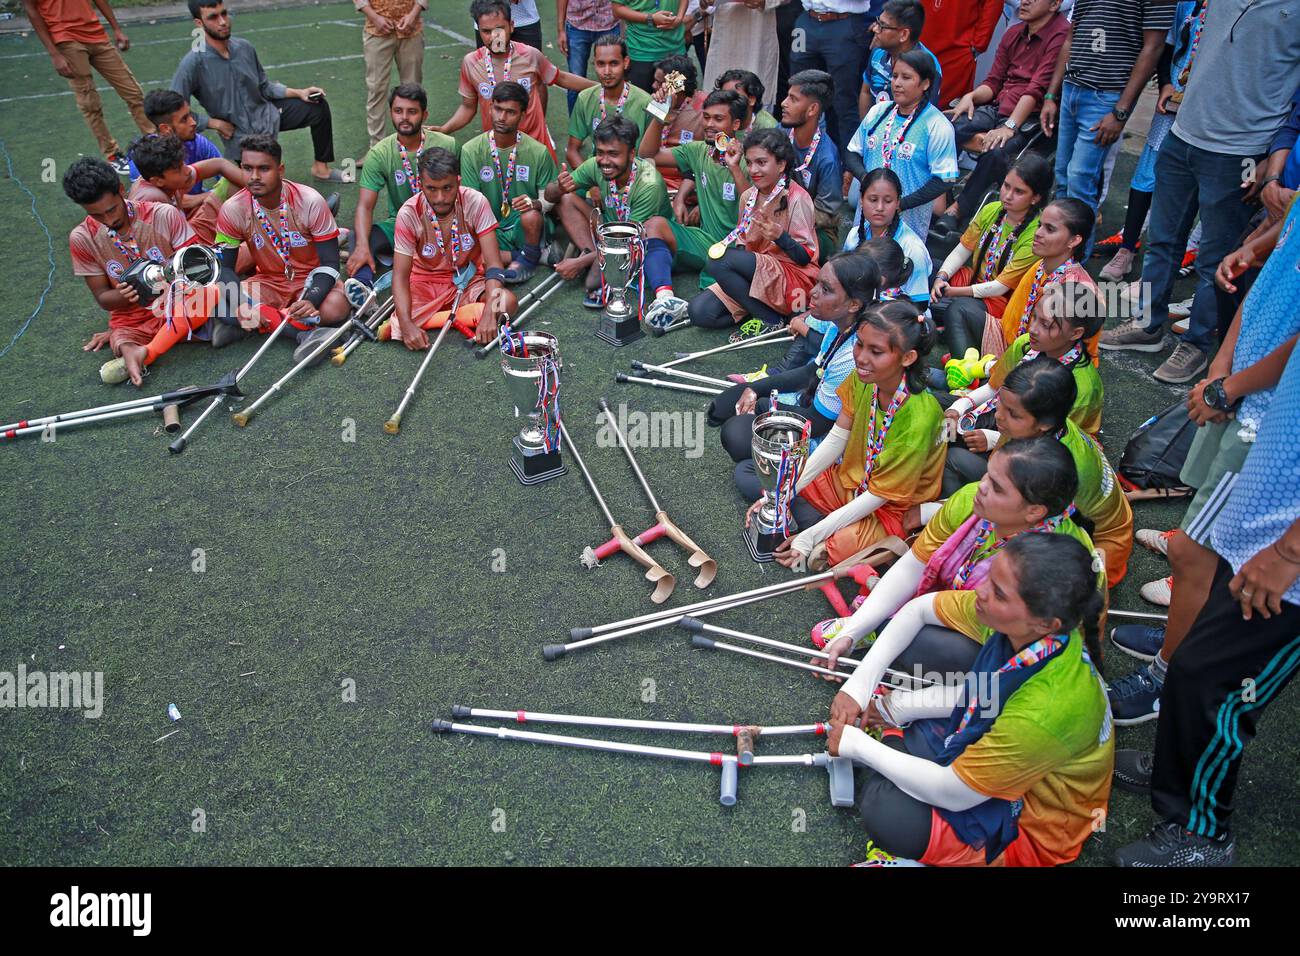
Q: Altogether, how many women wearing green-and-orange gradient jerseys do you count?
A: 6